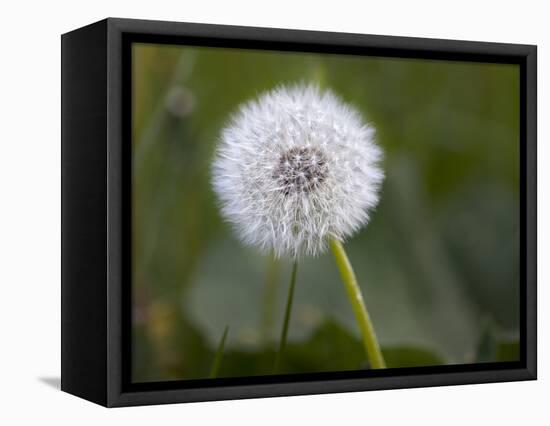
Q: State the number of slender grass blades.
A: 2